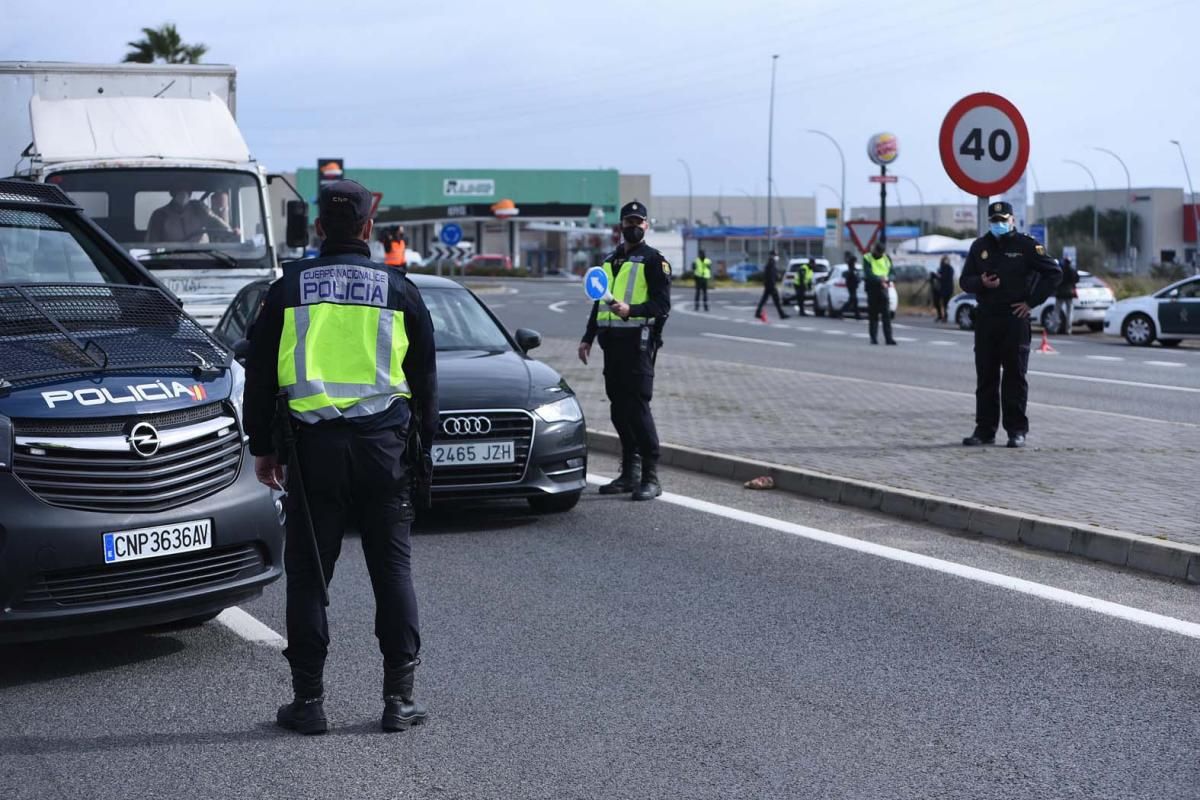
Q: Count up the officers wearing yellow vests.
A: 5